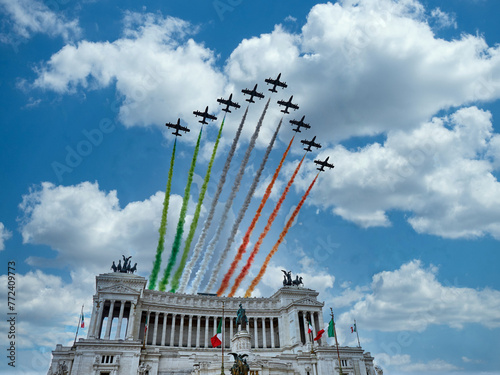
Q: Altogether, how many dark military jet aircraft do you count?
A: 9